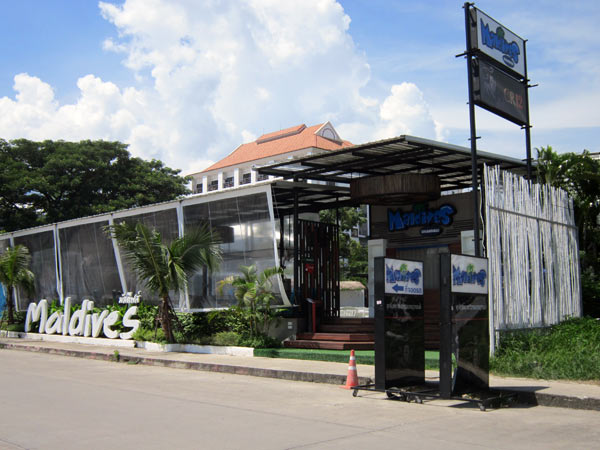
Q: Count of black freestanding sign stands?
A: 2